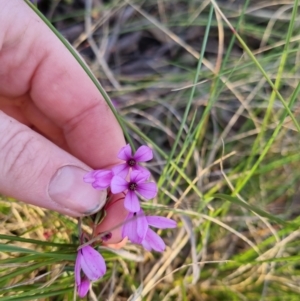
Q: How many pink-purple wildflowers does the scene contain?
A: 5